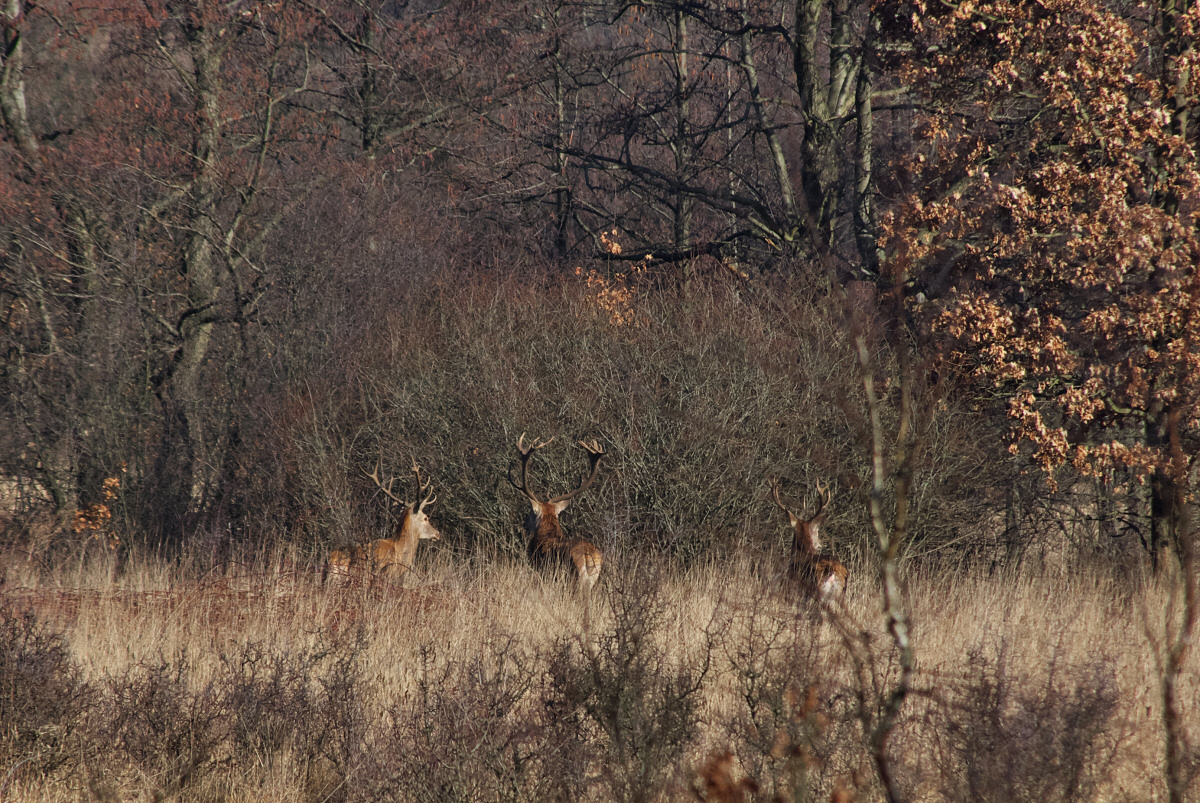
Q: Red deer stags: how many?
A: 3